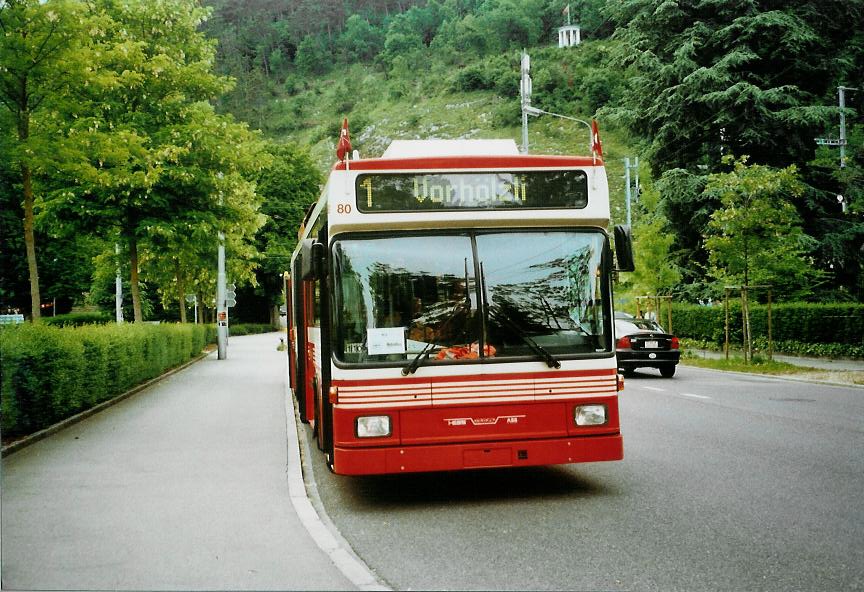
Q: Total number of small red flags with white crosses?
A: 2